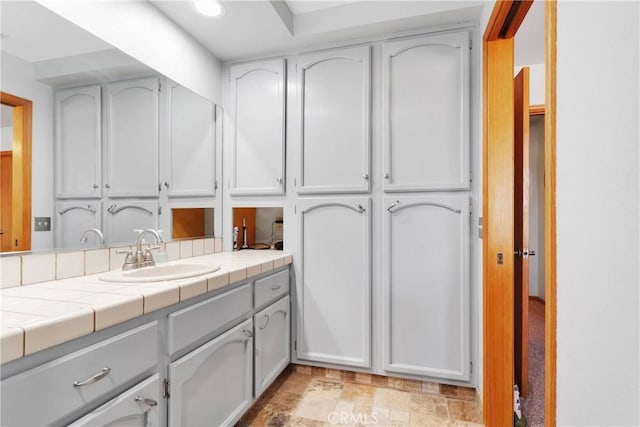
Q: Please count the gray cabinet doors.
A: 8